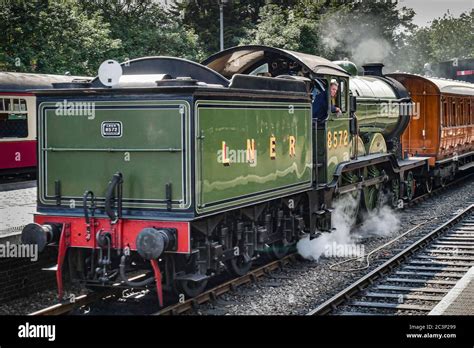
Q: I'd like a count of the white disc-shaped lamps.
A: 1